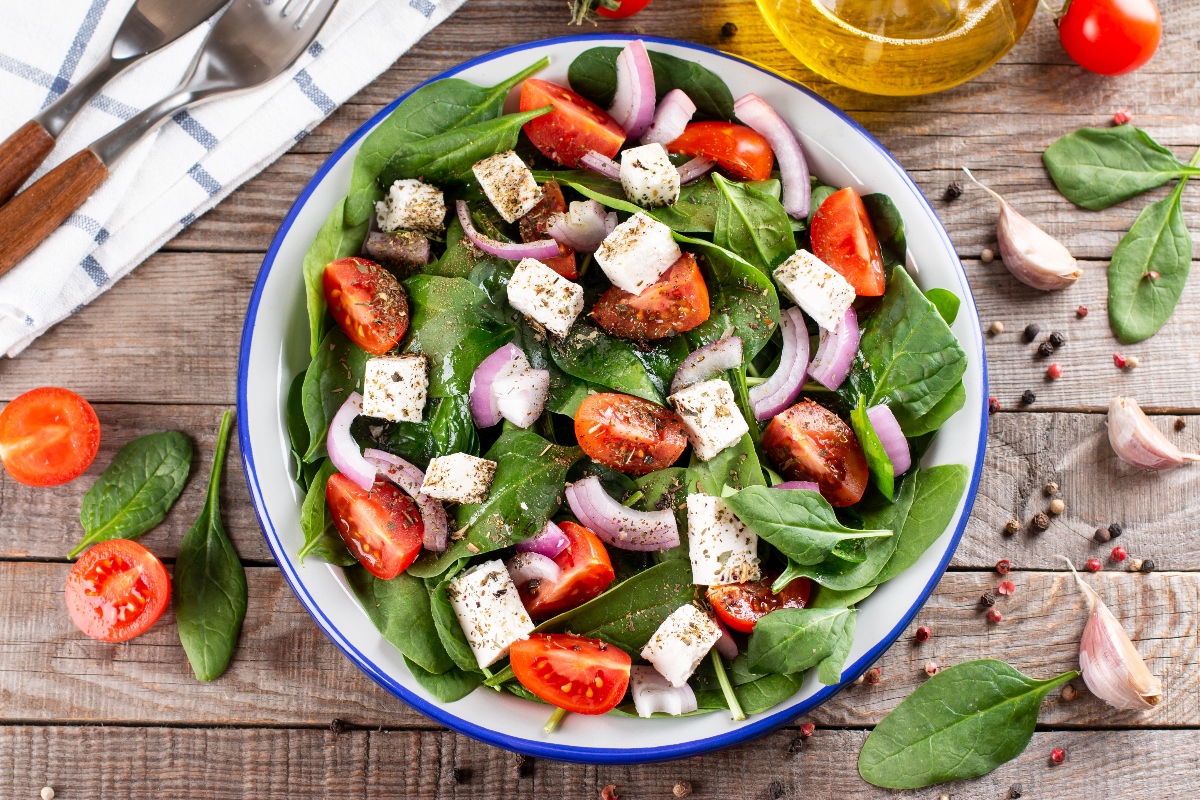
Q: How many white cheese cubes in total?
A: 12